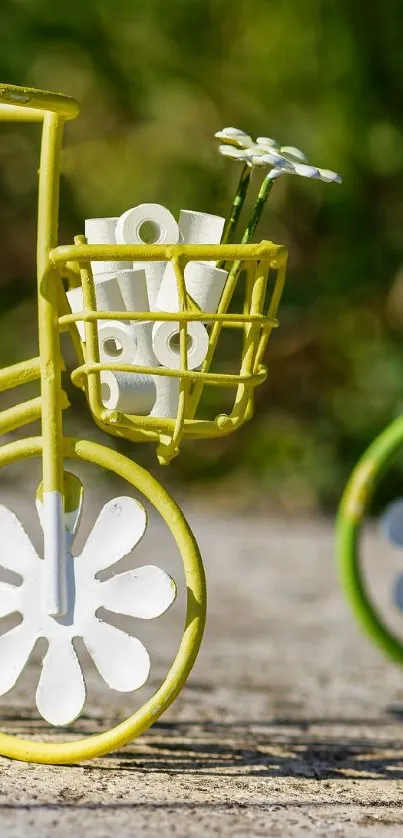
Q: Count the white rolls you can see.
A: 12